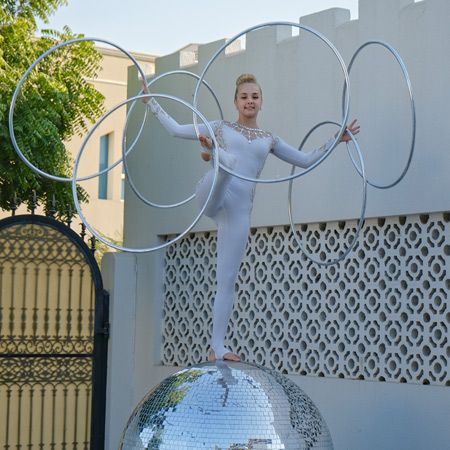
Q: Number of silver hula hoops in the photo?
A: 6